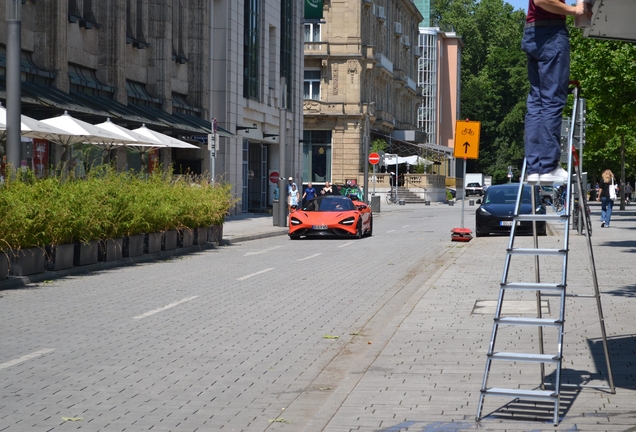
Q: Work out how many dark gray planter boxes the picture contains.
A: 11